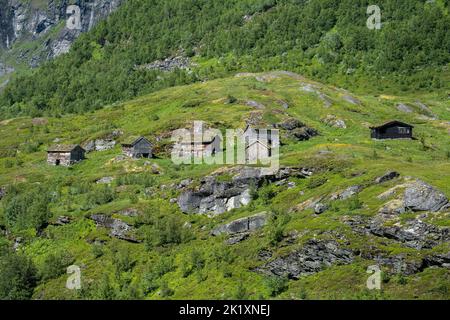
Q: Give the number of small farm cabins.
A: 6